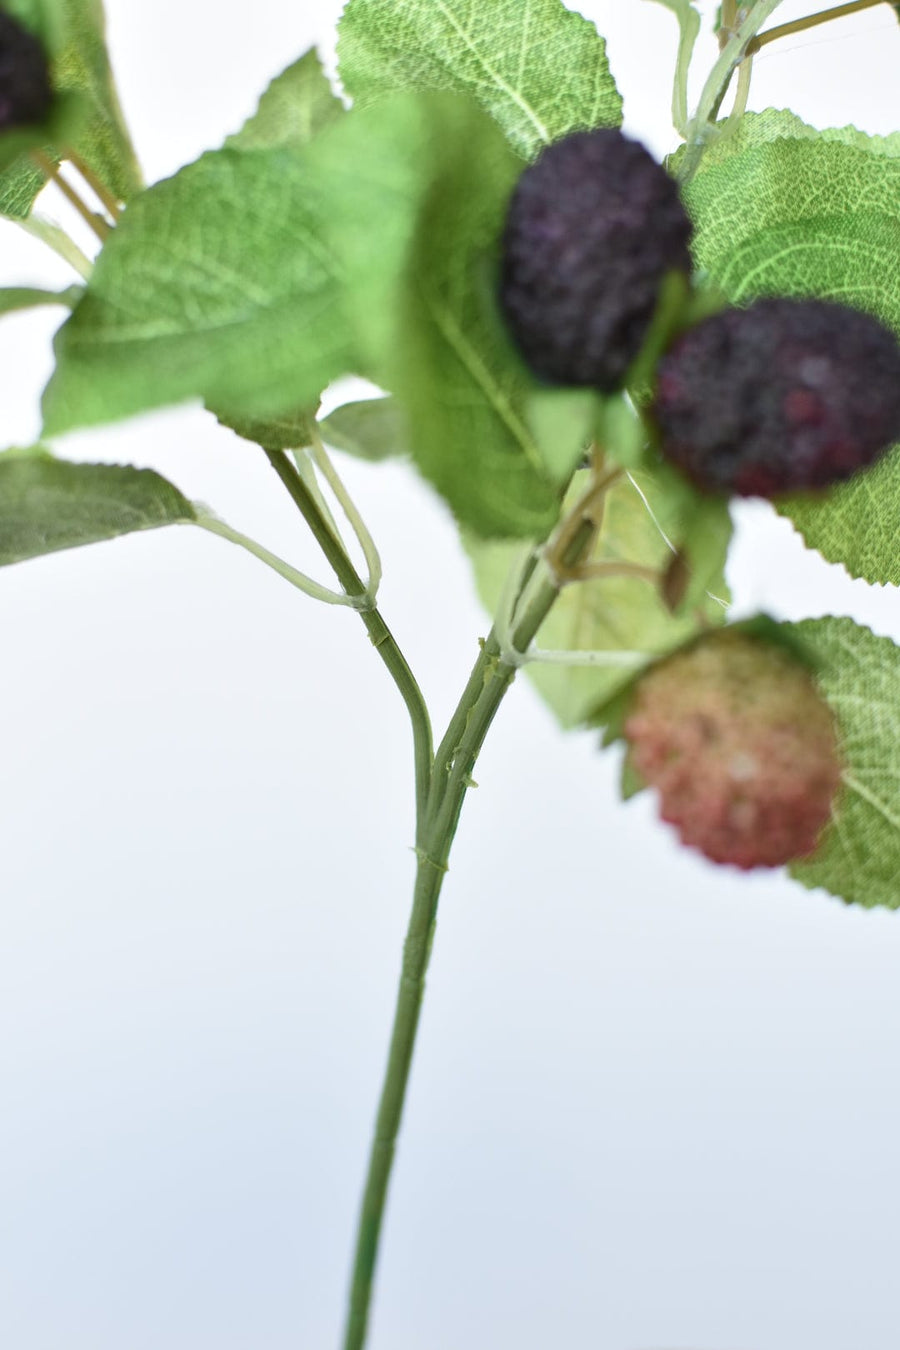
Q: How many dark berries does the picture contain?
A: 3